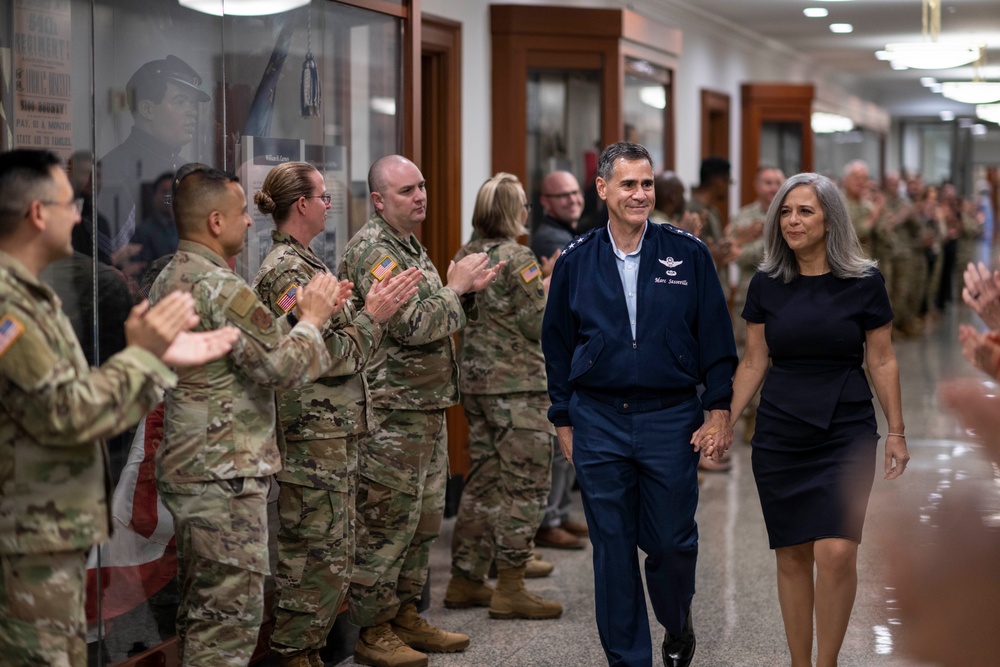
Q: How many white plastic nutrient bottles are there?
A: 0